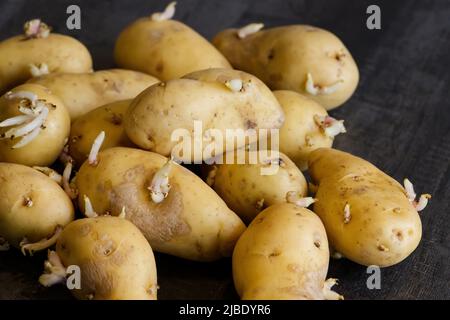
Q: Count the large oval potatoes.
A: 14